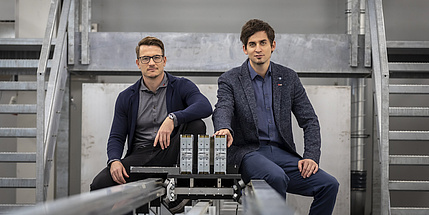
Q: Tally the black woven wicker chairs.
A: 0